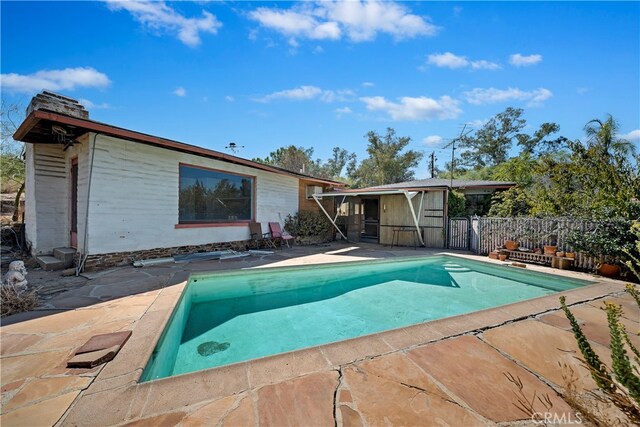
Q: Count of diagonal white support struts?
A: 4